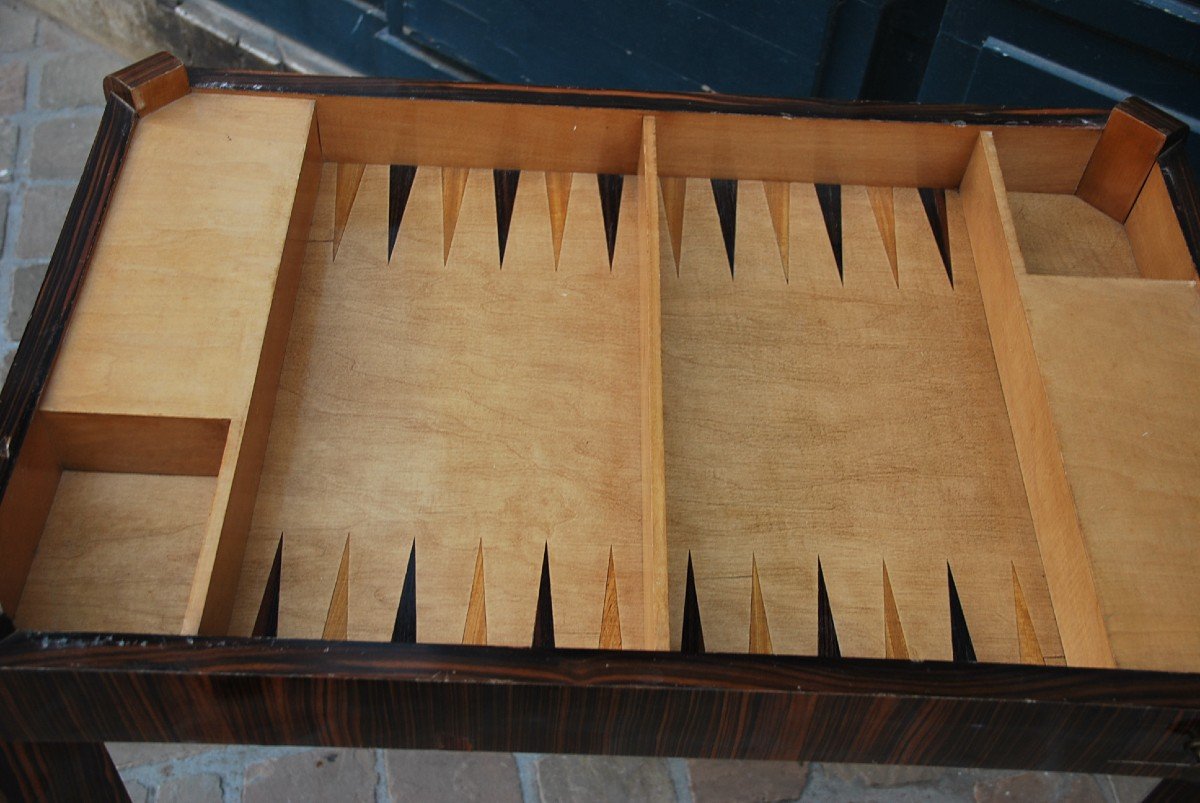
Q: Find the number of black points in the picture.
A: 12